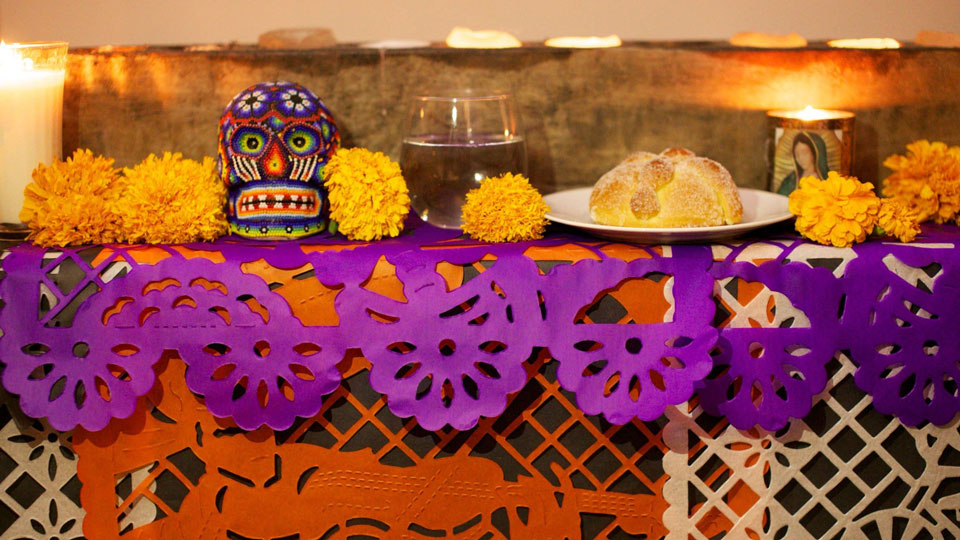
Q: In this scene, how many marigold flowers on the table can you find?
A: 7